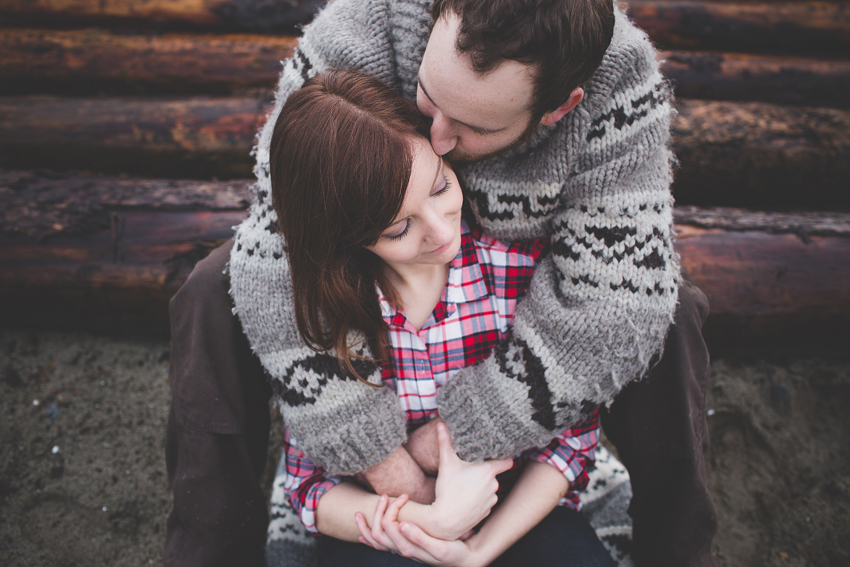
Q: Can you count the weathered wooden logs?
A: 4